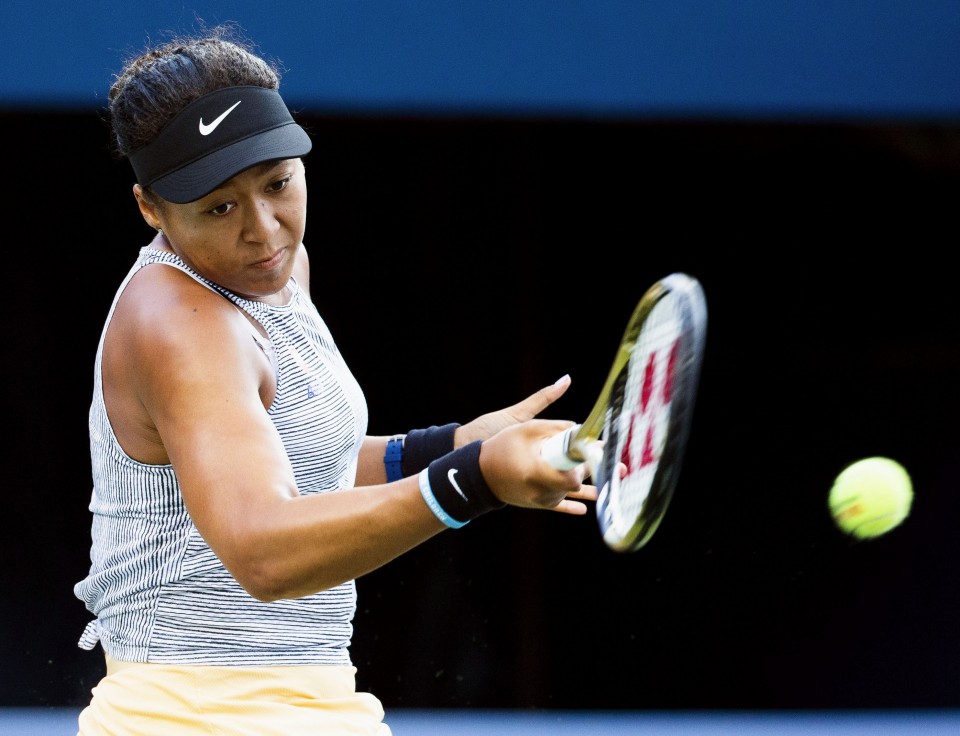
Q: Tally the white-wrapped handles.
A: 1